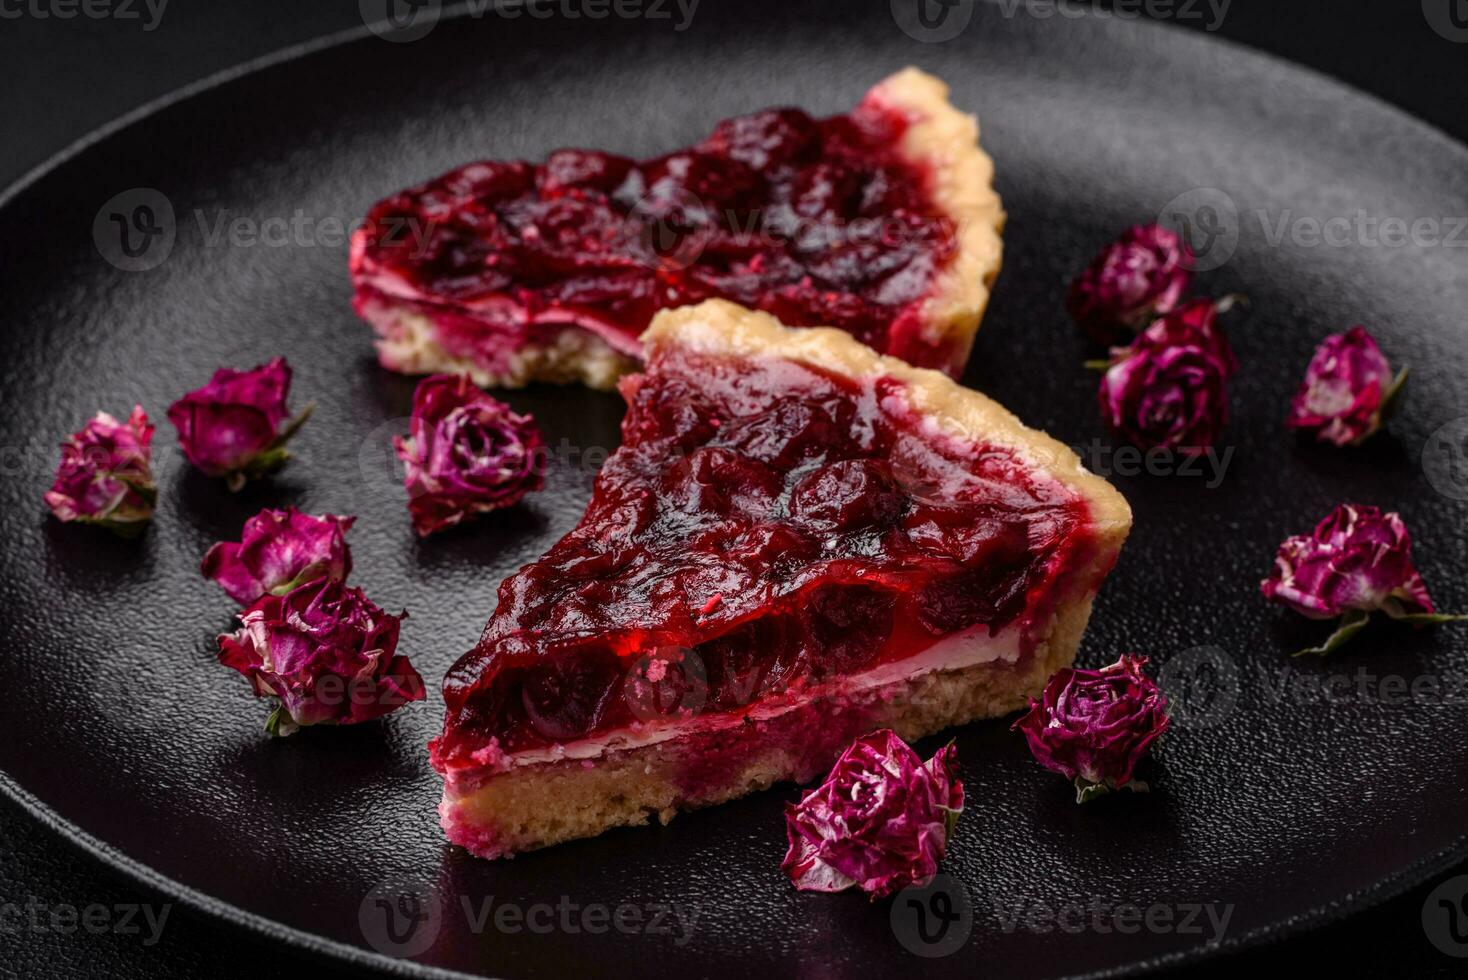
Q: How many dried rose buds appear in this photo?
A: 11